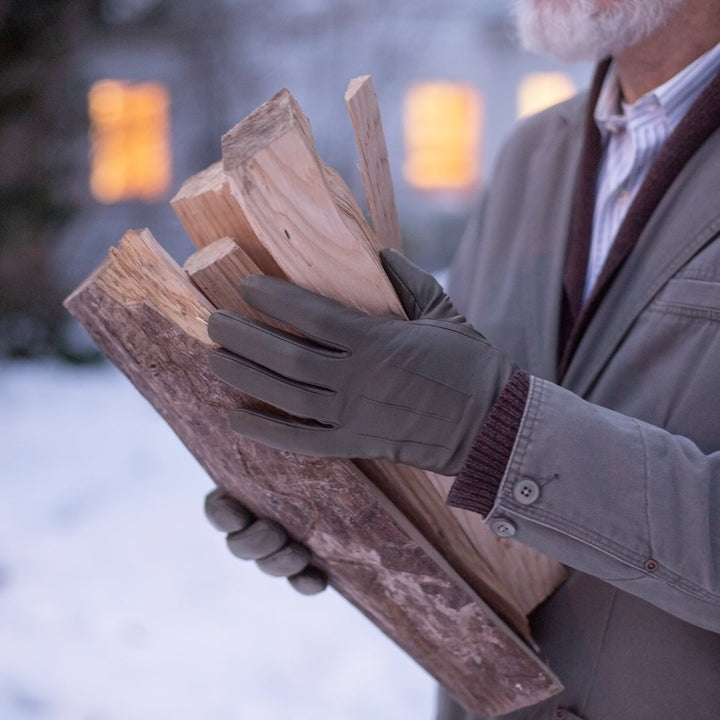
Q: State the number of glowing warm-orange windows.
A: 3